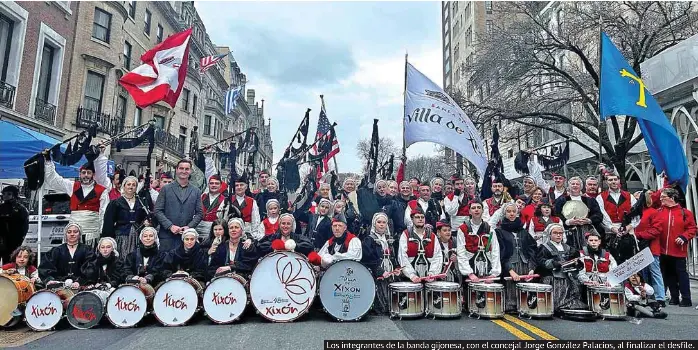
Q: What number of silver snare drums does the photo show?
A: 5